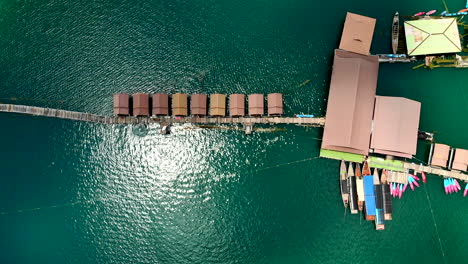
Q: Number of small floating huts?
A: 11